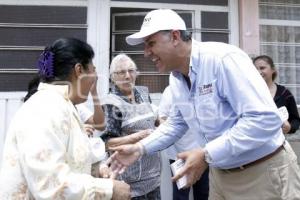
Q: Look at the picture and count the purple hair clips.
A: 1